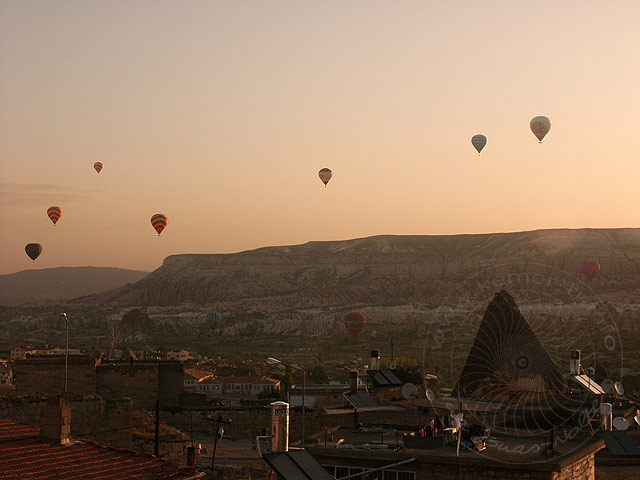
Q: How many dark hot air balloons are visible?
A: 1